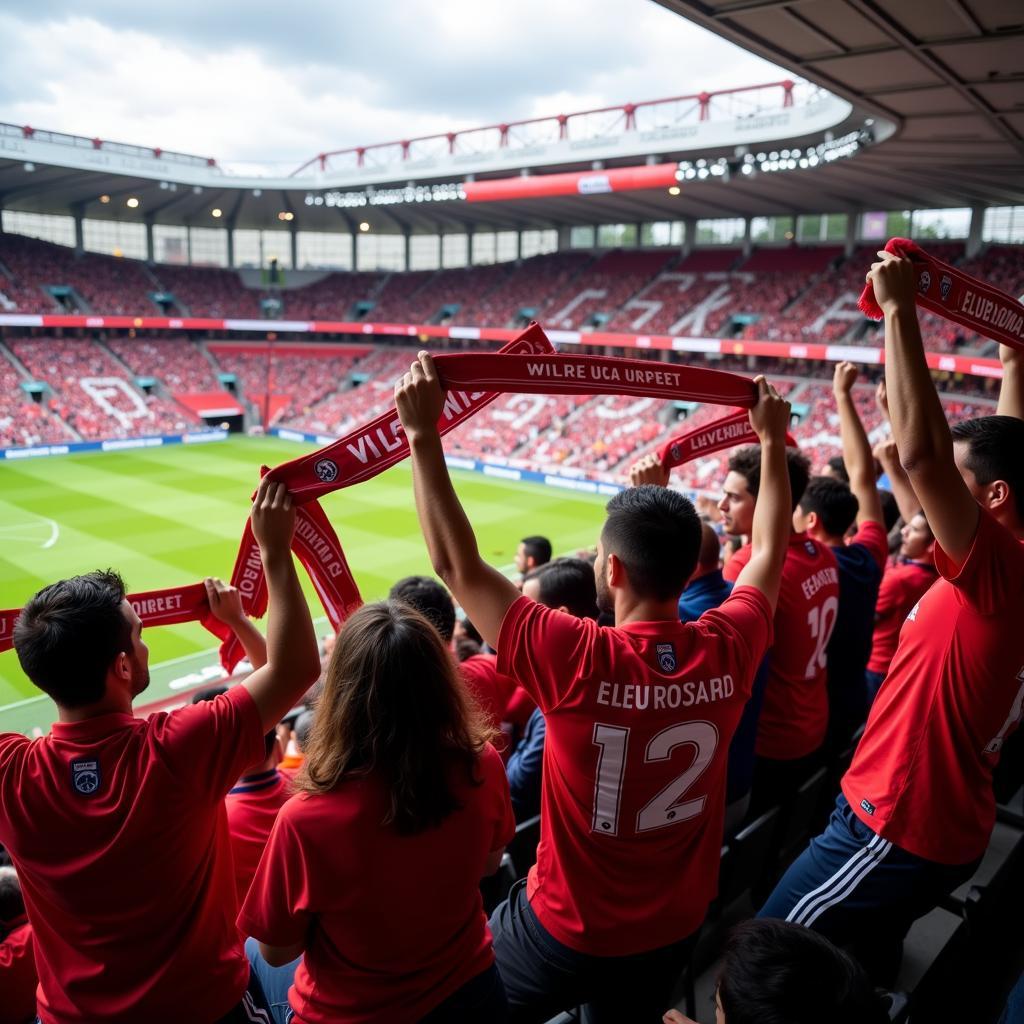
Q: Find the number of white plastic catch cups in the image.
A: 0